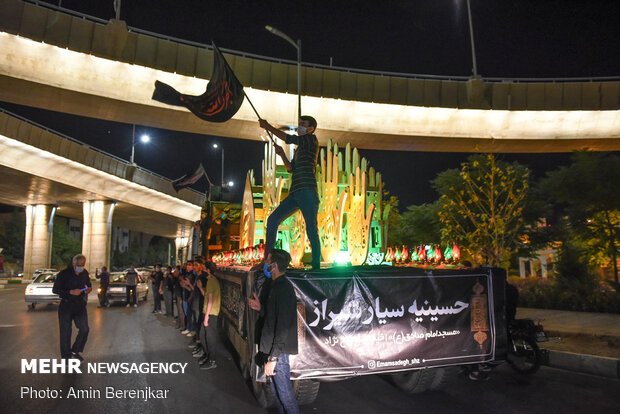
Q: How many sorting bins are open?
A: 0